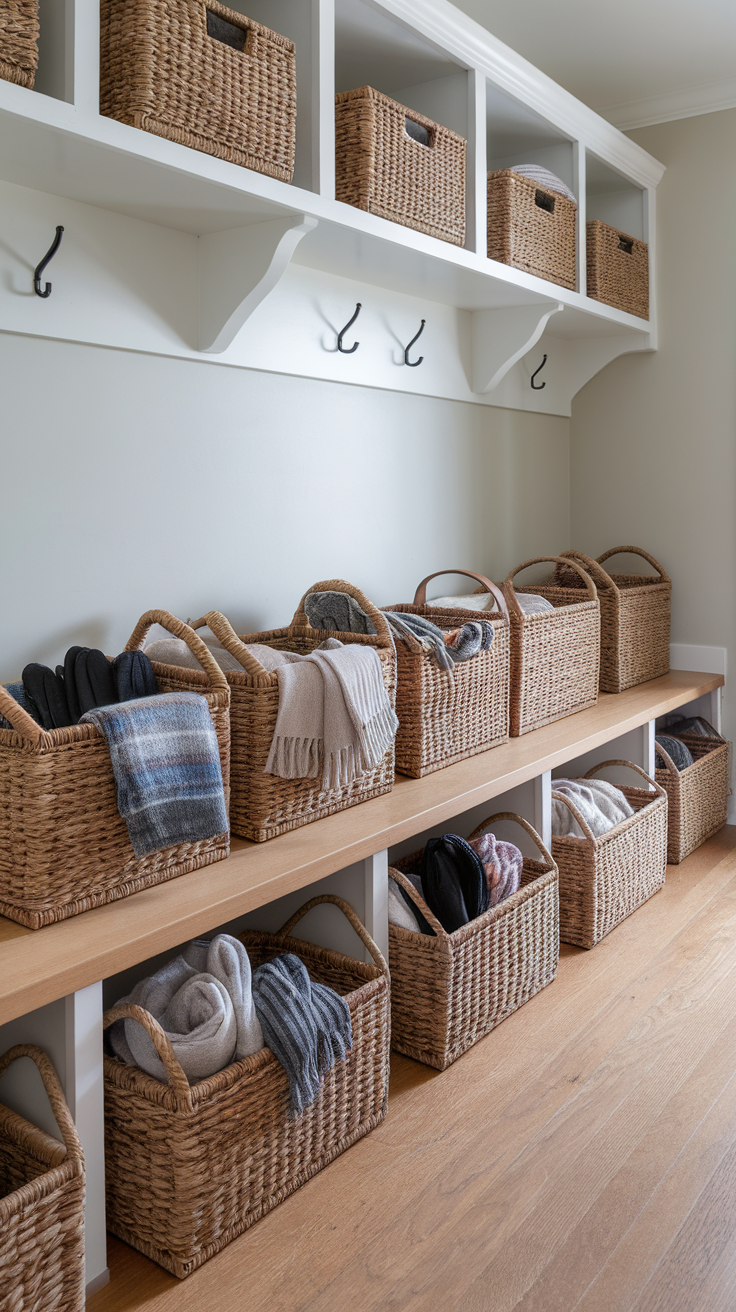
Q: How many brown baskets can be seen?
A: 15